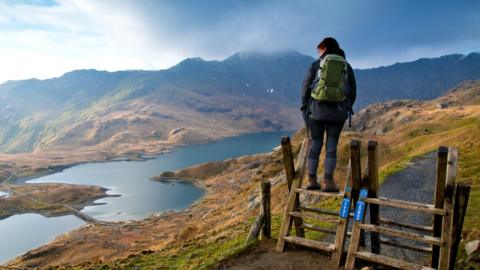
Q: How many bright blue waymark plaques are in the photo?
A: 2